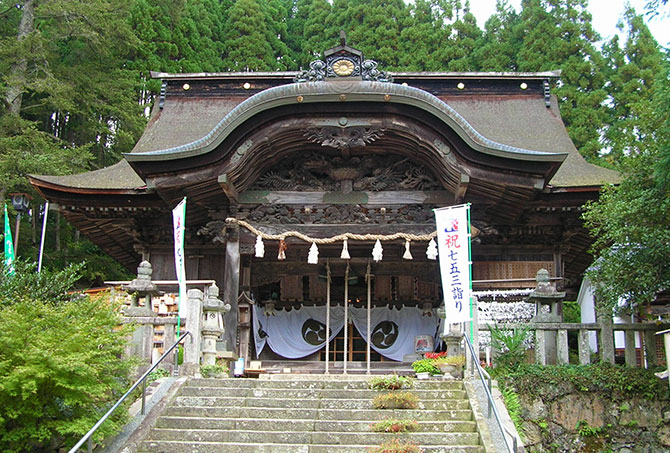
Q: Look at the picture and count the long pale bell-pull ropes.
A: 3